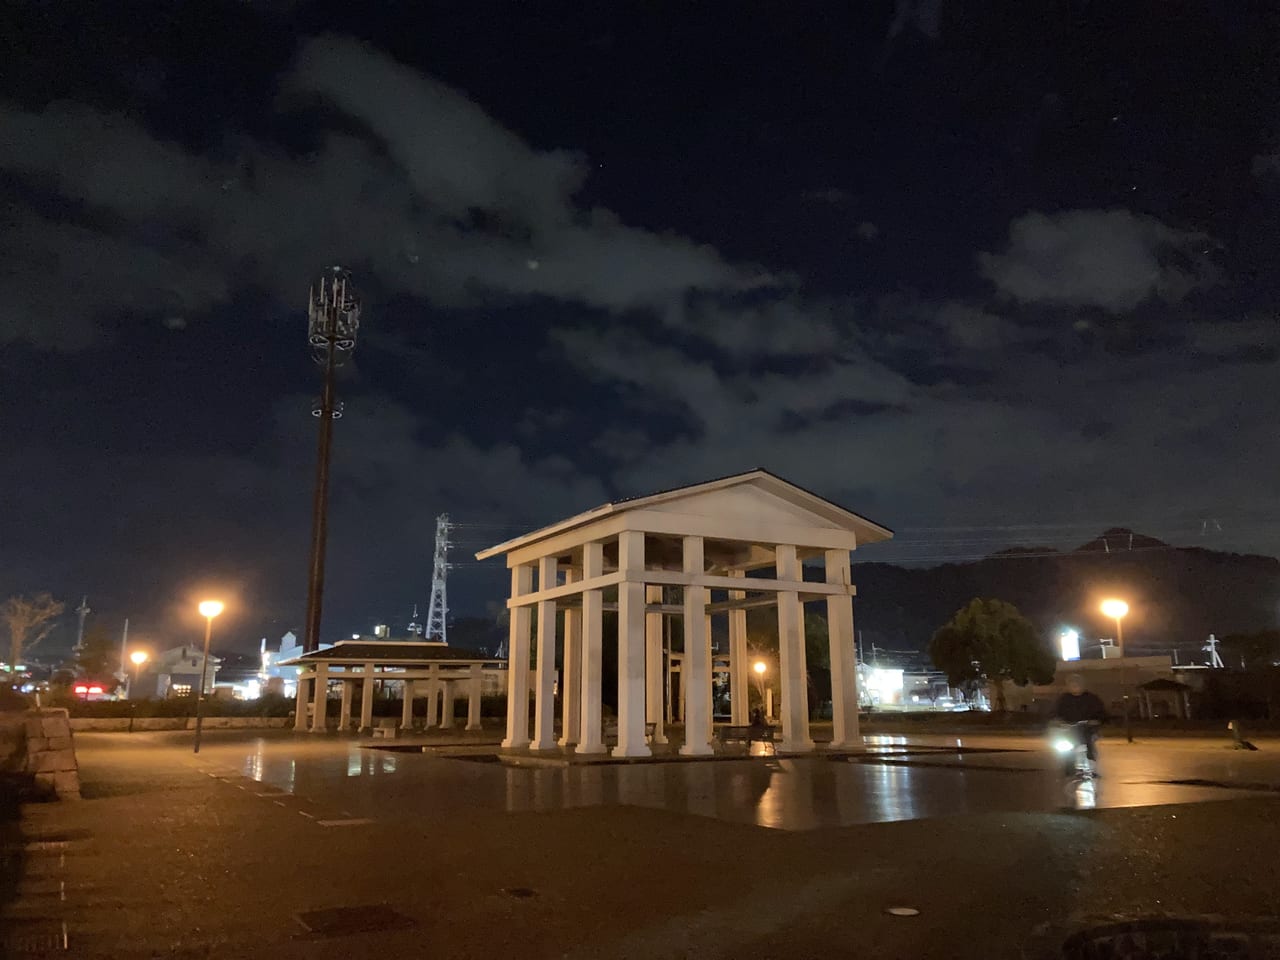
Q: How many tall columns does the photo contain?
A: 12